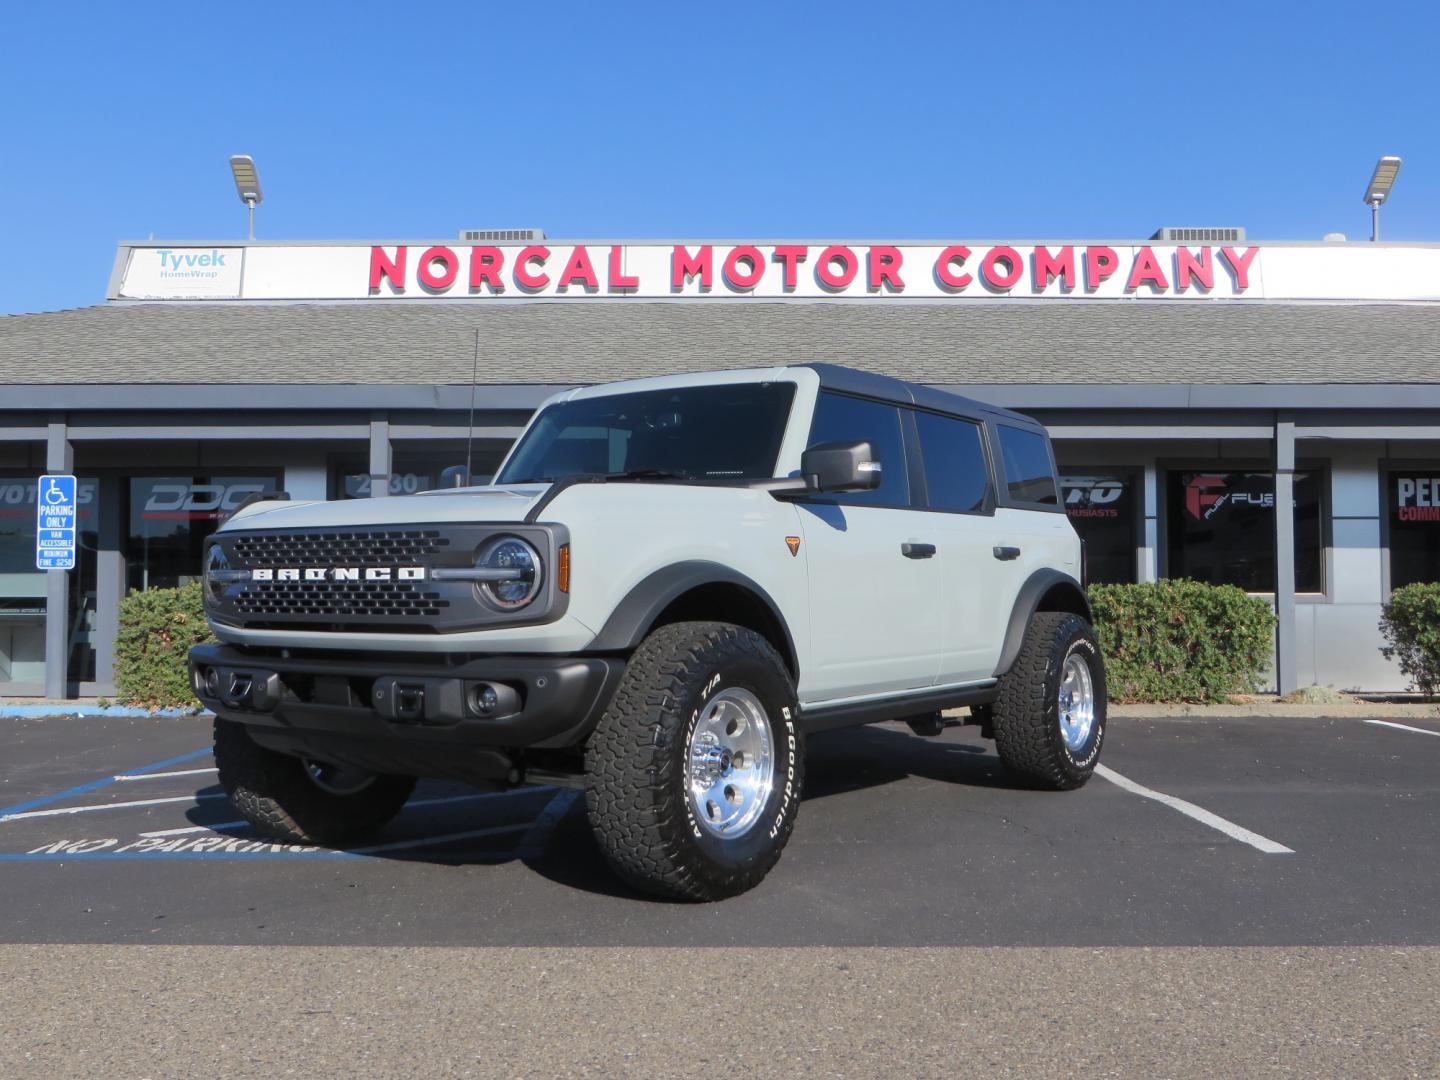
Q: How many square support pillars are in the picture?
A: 3